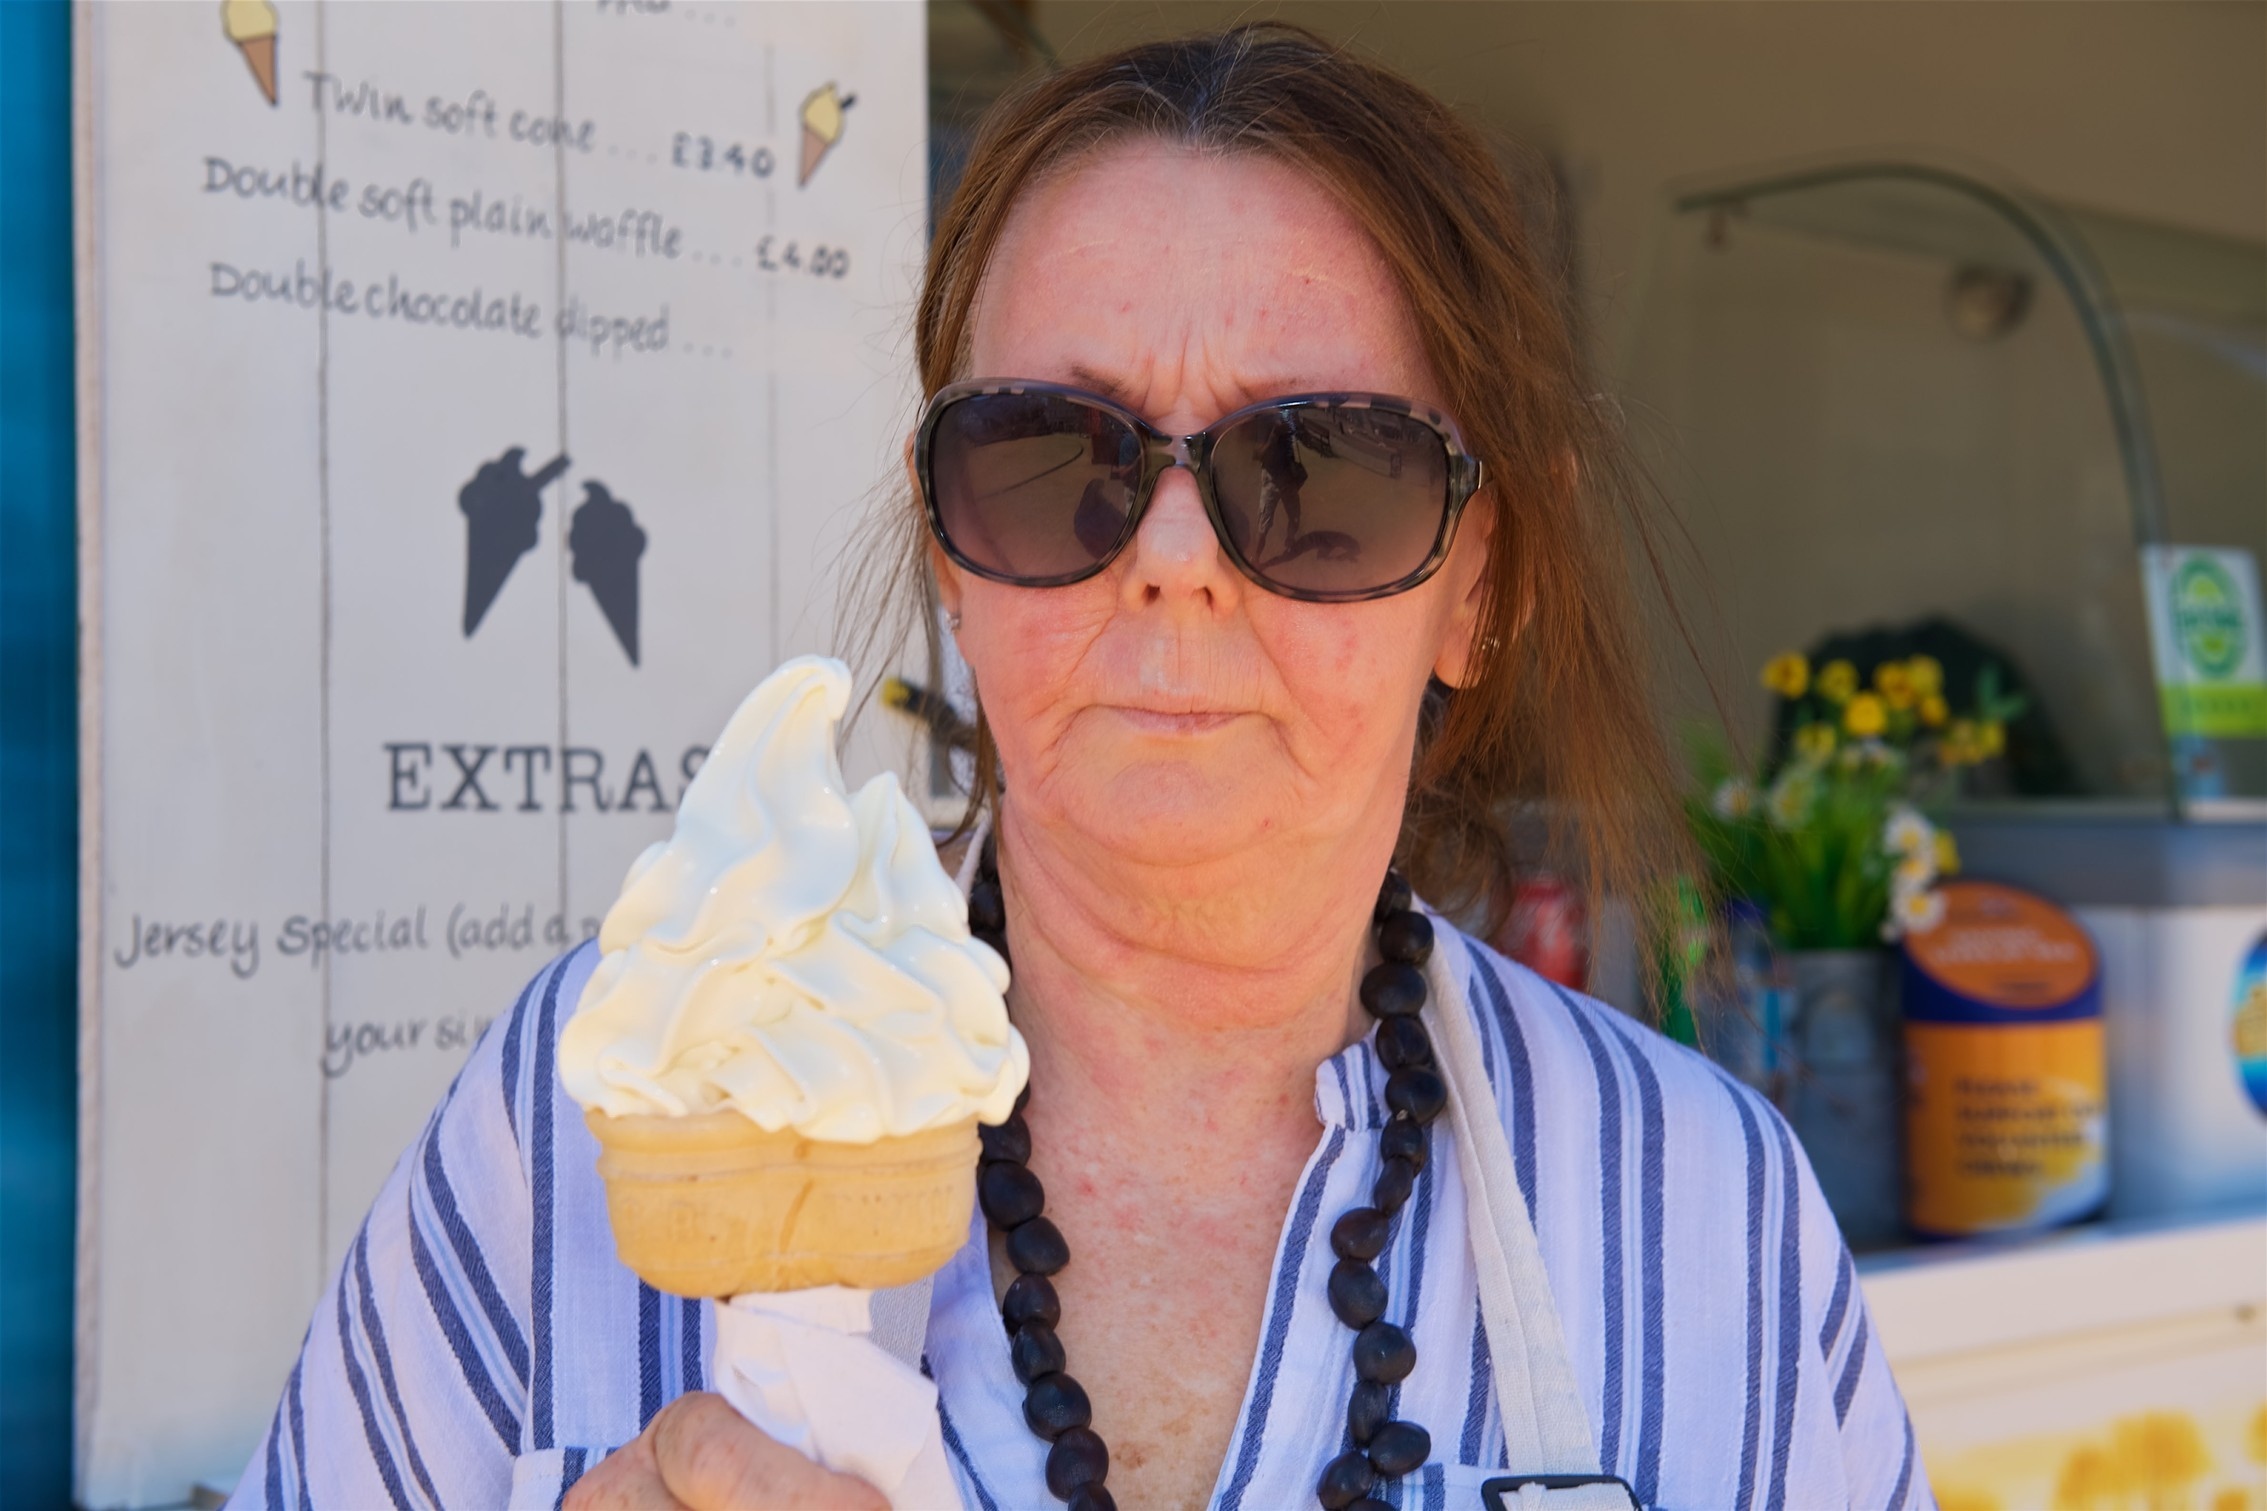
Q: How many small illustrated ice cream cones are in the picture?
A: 4